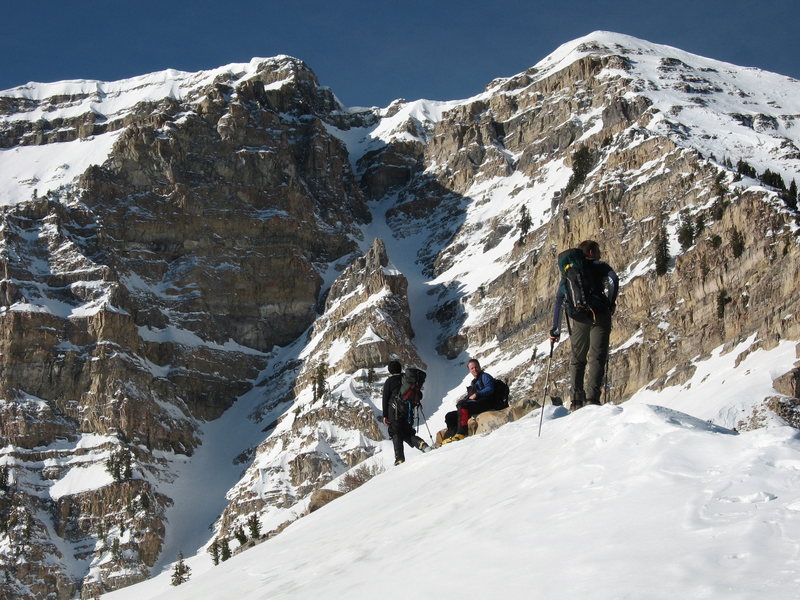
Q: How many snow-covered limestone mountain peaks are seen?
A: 2